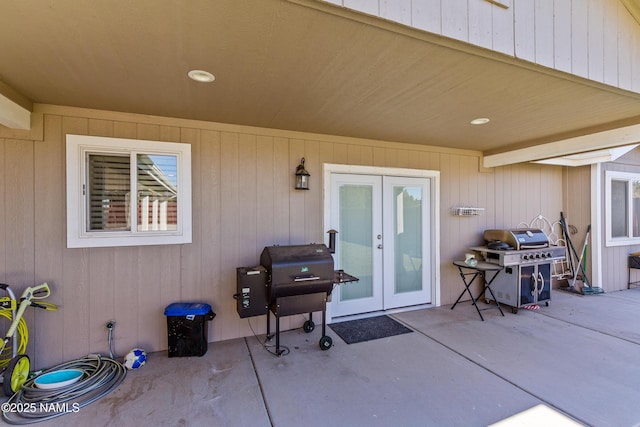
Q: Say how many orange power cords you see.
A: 0